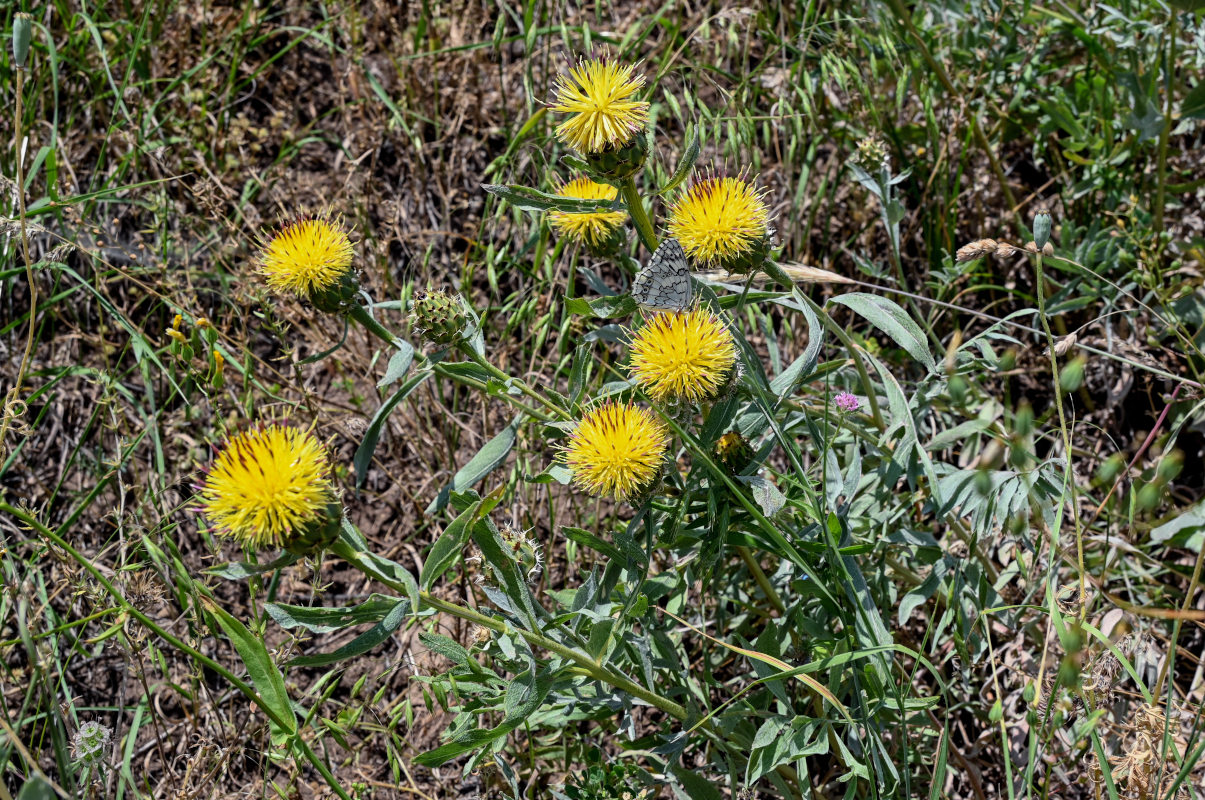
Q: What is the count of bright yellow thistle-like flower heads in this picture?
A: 7